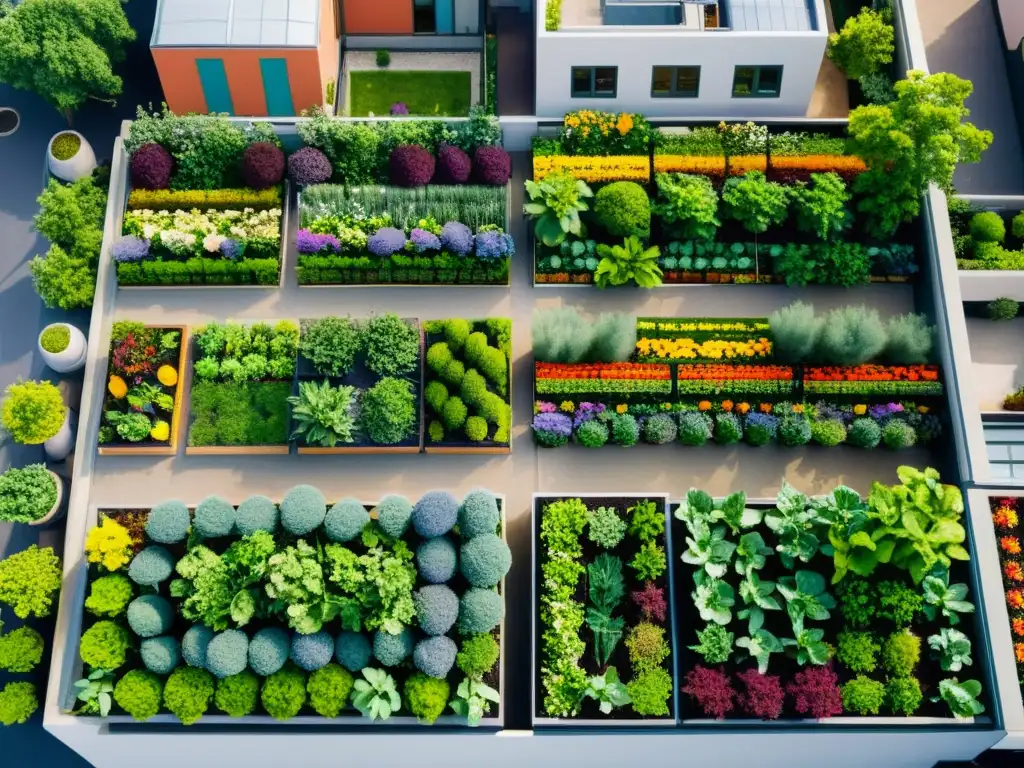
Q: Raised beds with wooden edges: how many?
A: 4